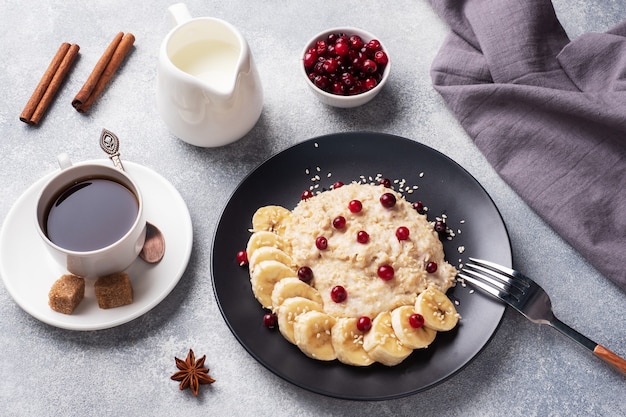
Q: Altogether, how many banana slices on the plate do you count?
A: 11